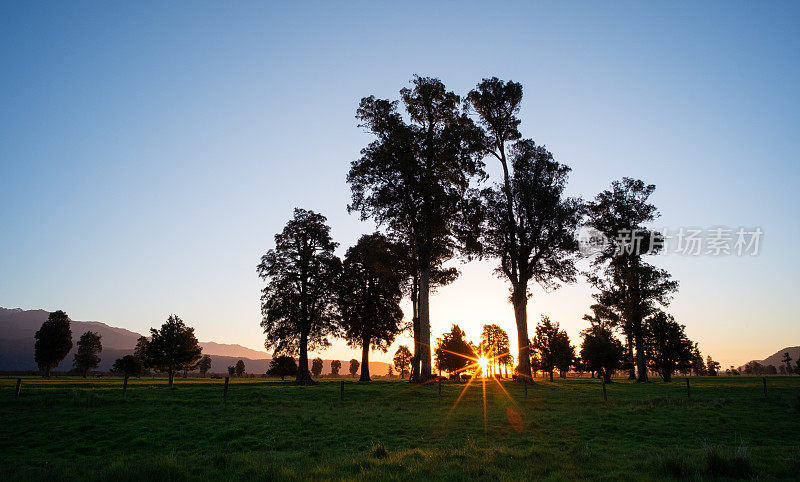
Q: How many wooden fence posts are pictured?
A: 9